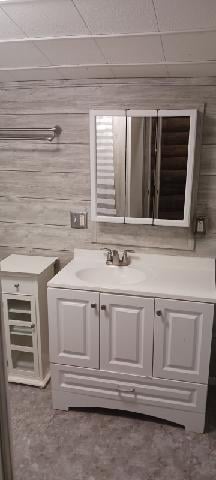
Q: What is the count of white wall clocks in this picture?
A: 0